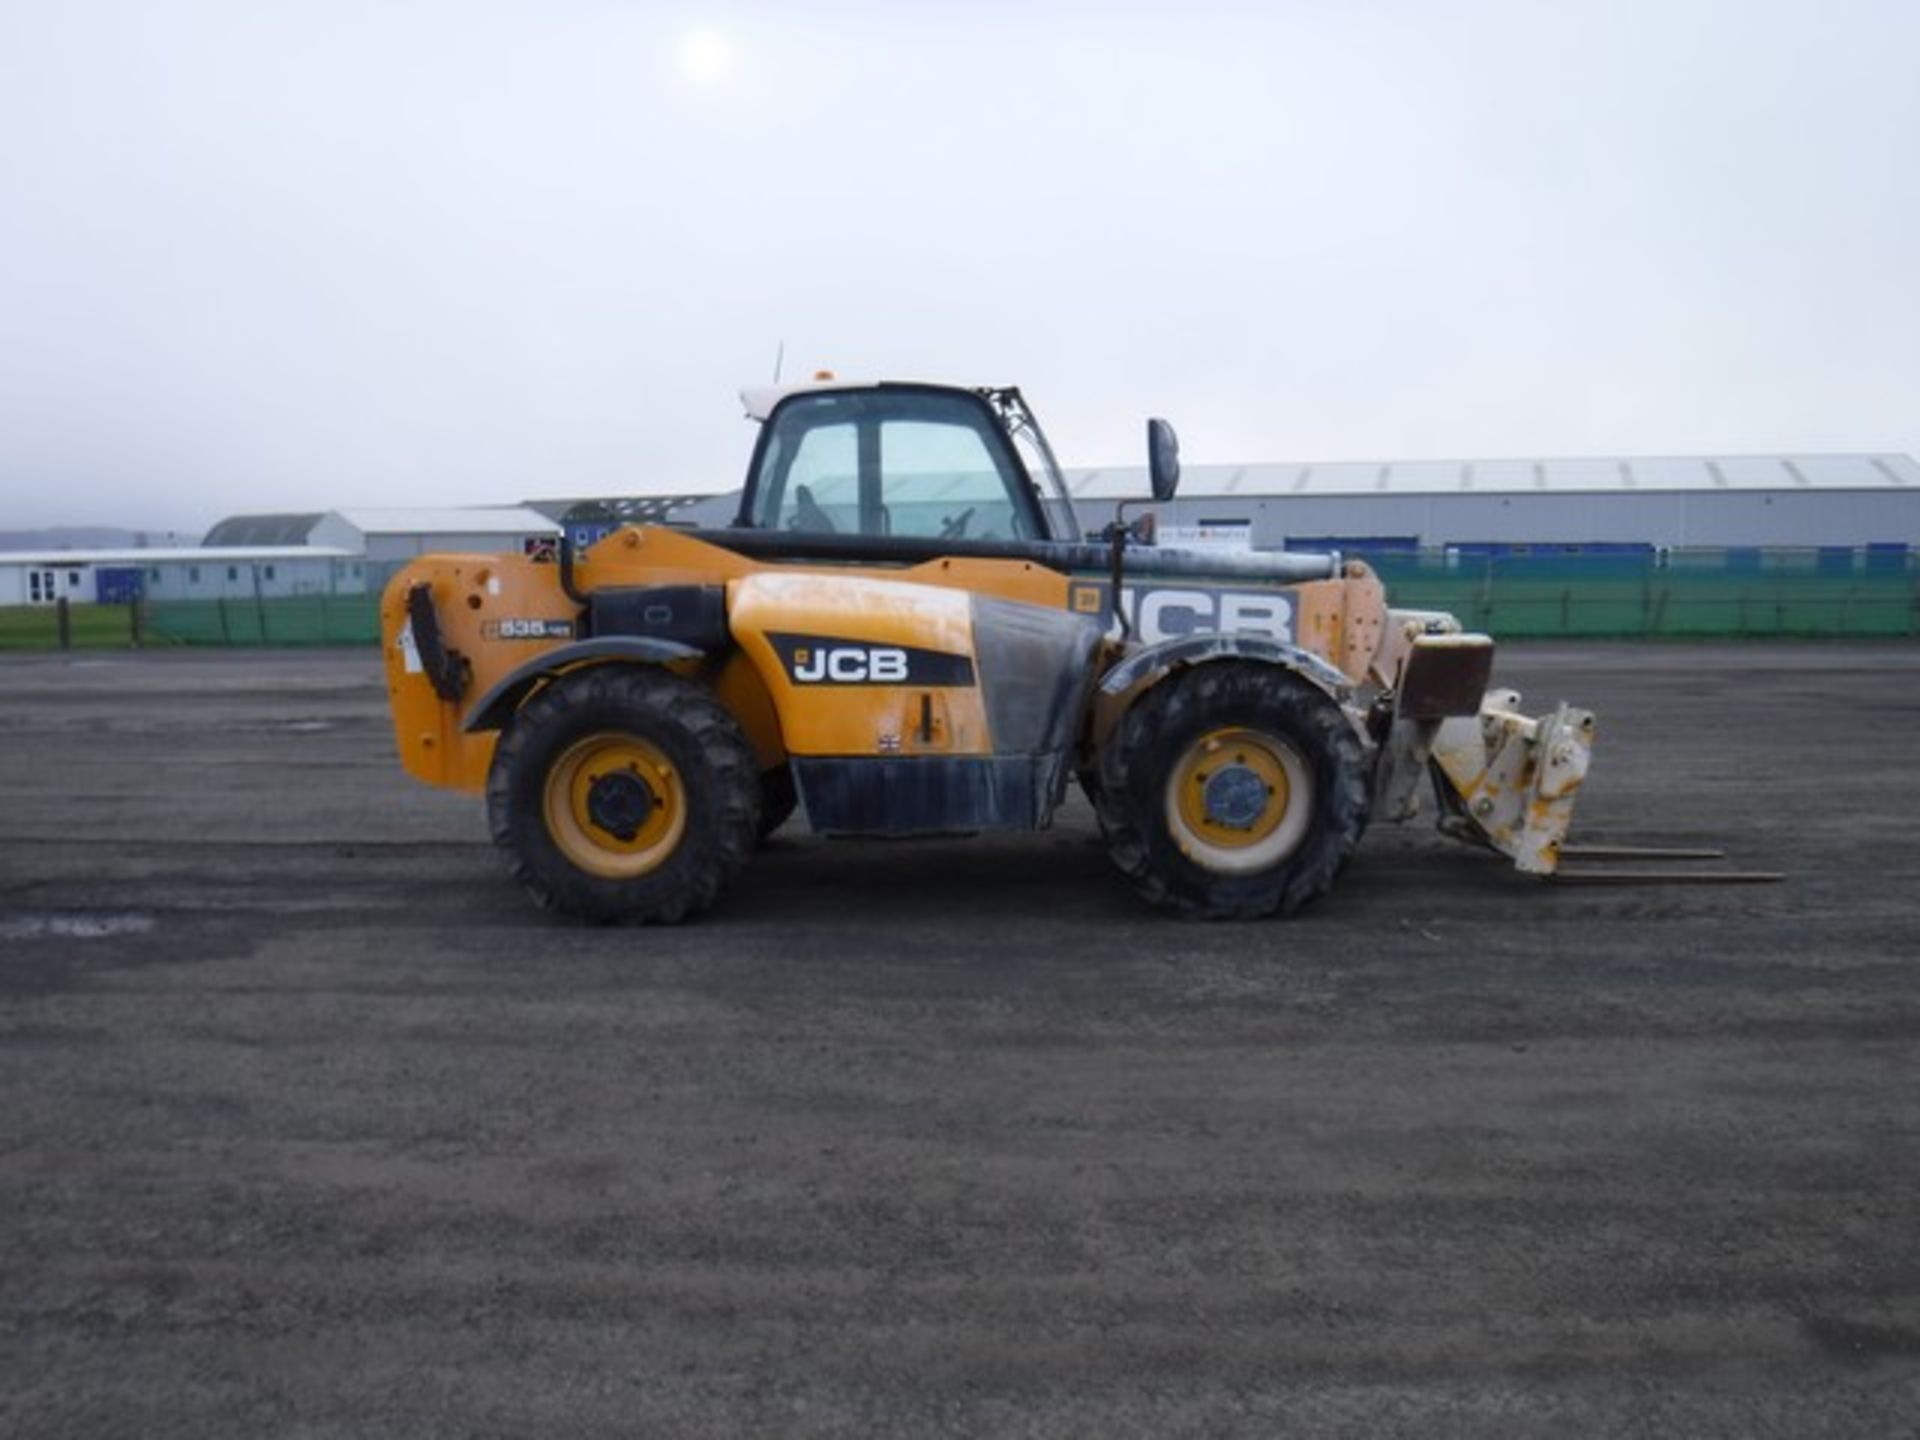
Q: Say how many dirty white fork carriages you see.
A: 1